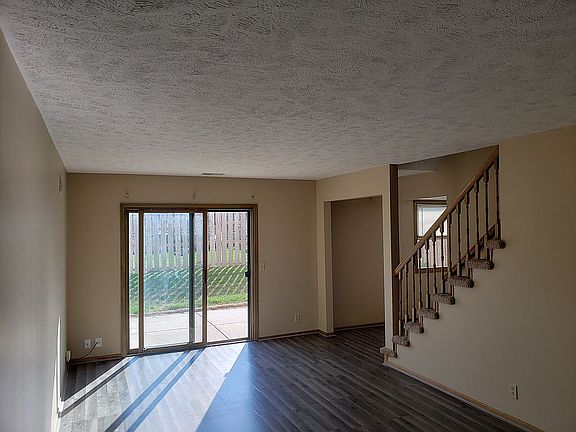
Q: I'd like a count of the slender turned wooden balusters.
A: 13